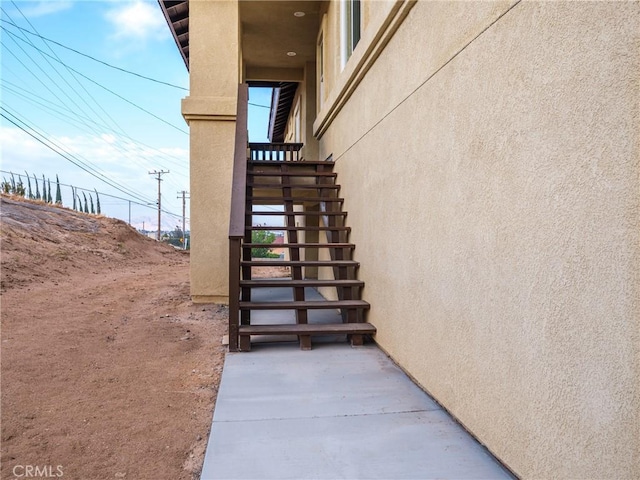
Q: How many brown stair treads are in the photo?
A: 11